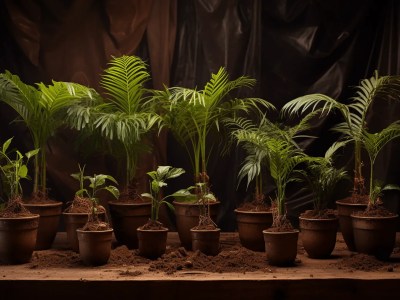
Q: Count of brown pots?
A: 13